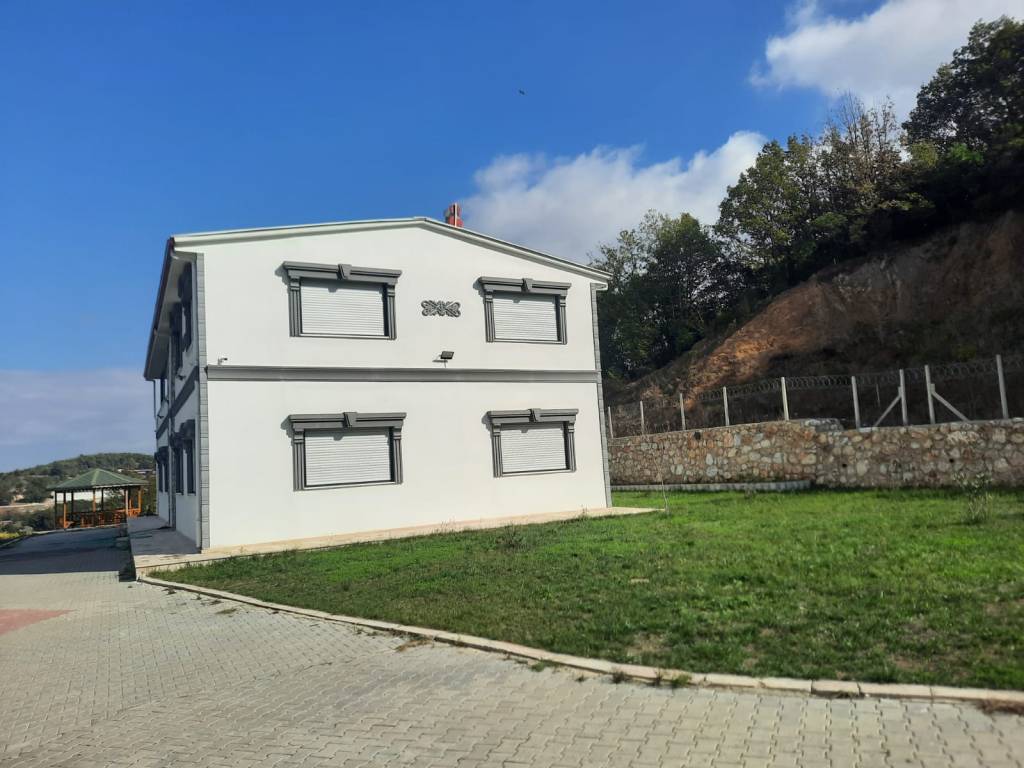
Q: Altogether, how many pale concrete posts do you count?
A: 9